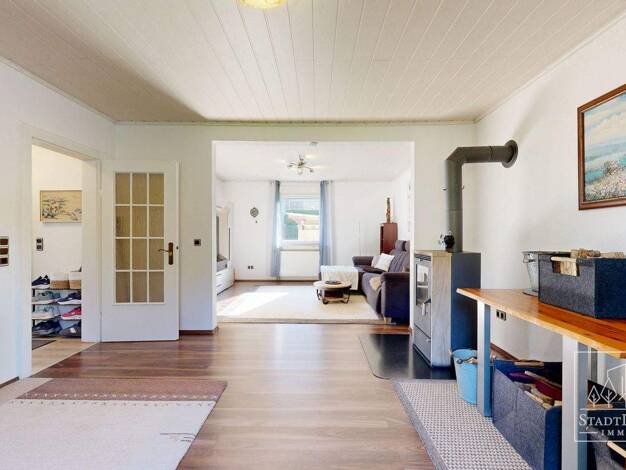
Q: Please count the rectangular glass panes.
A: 12